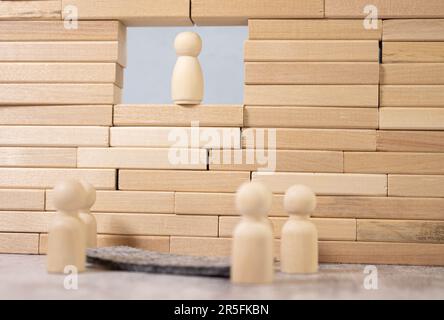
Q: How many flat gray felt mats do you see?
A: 1